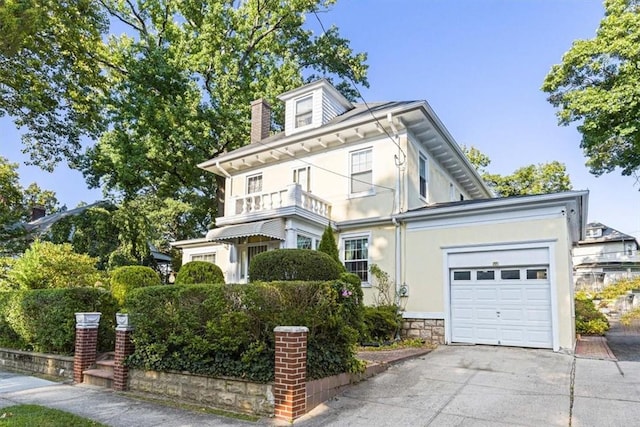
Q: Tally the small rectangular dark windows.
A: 4